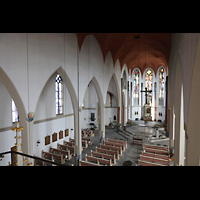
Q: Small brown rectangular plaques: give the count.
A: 4